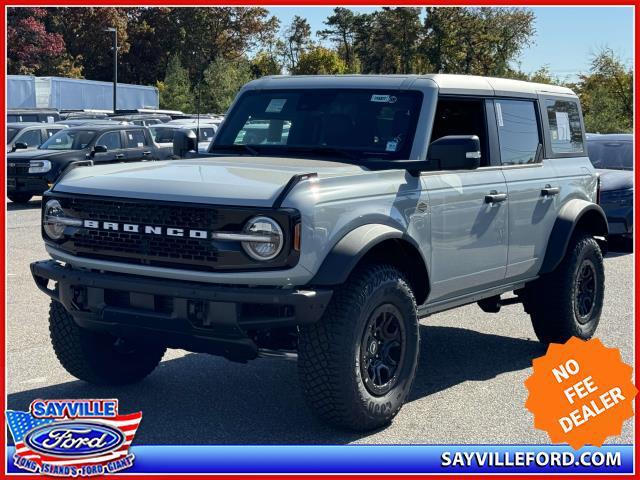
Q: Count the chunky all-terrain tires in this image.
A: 3